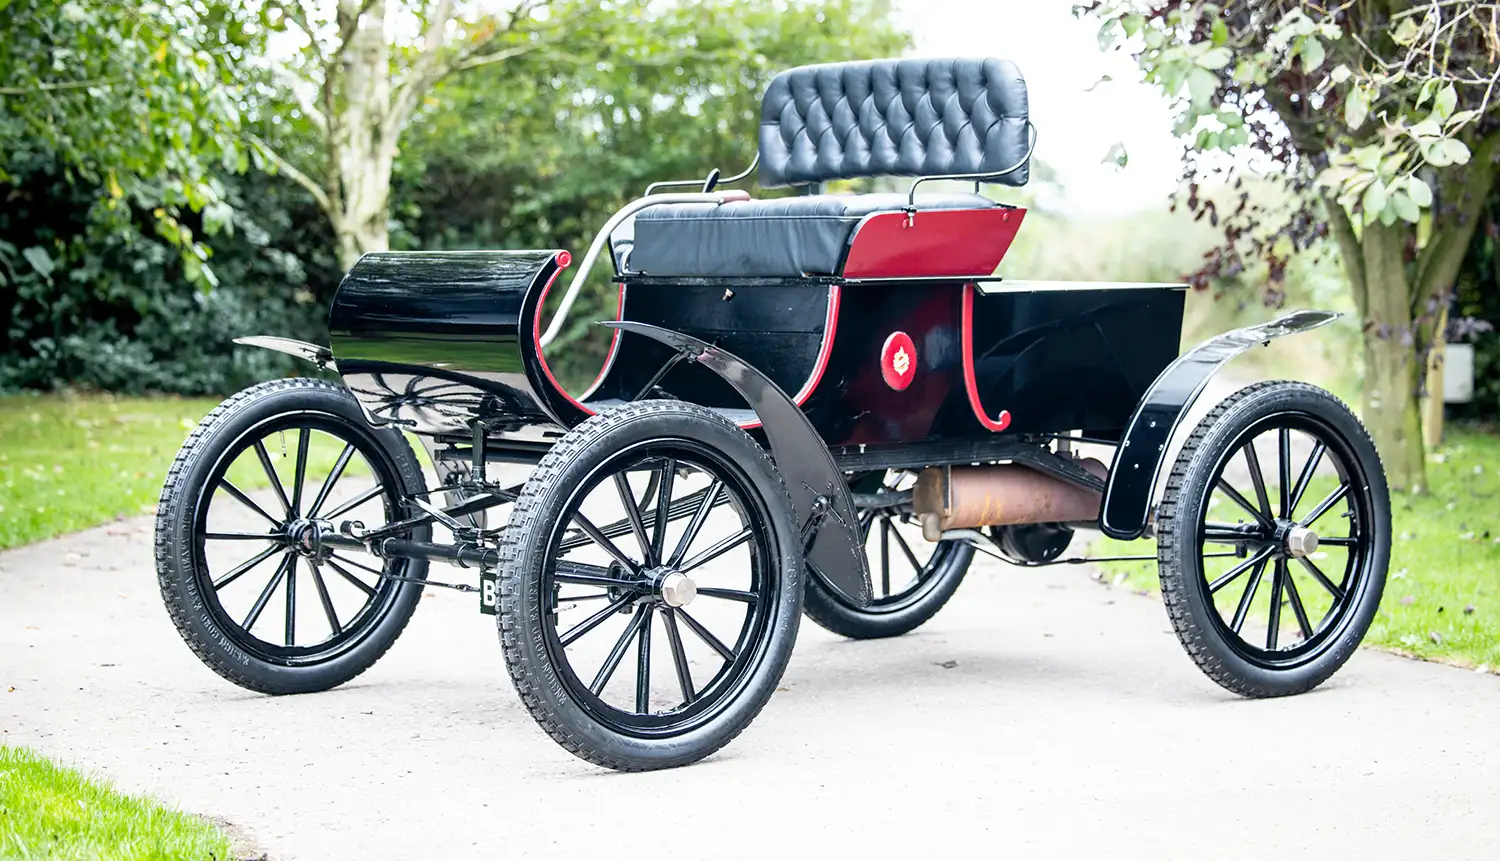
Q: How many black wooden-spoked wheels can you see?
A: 4